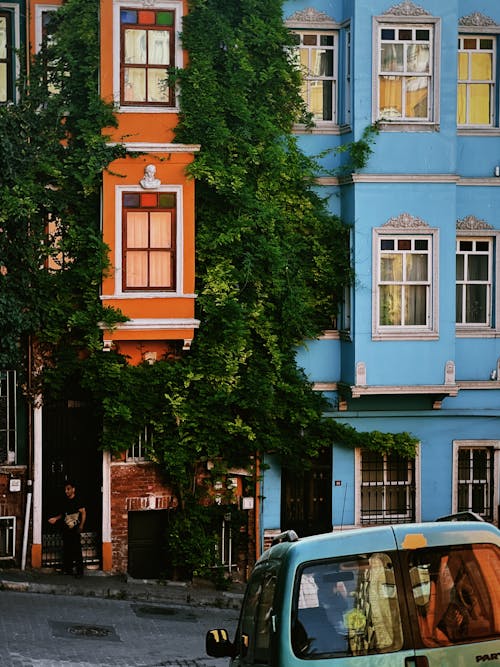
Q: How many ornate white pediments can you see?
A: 5